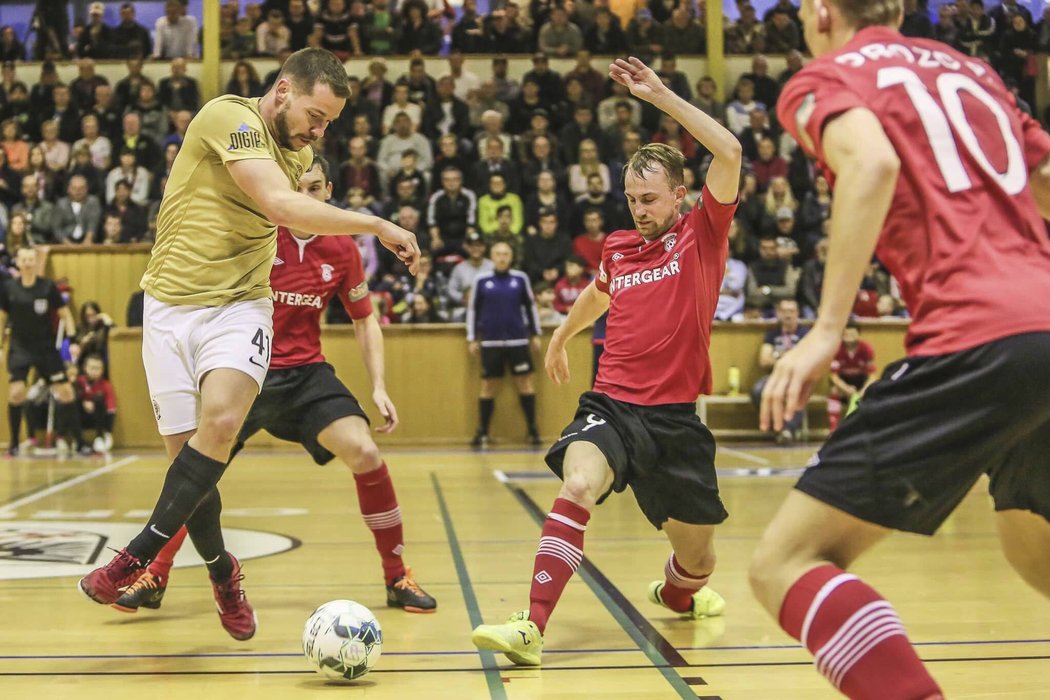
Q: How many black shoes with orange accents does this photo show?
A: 2